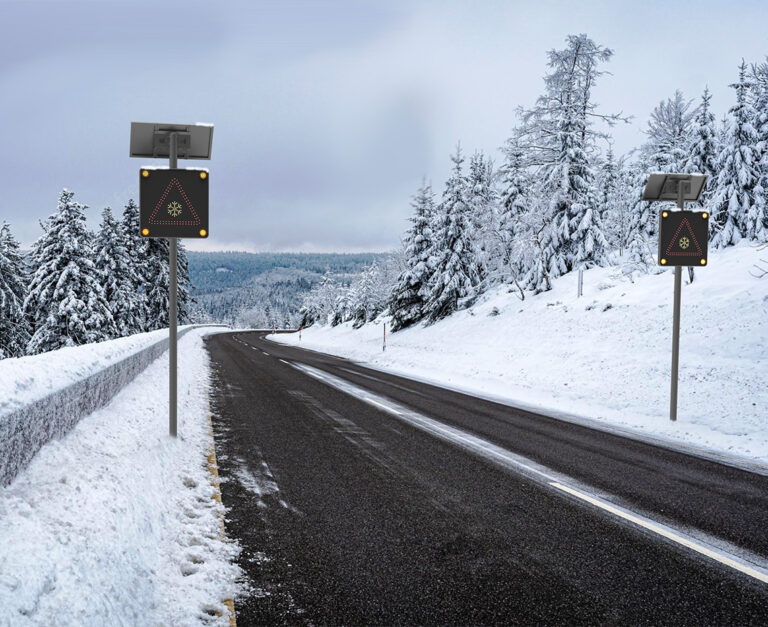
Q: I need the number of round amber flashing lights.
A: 8